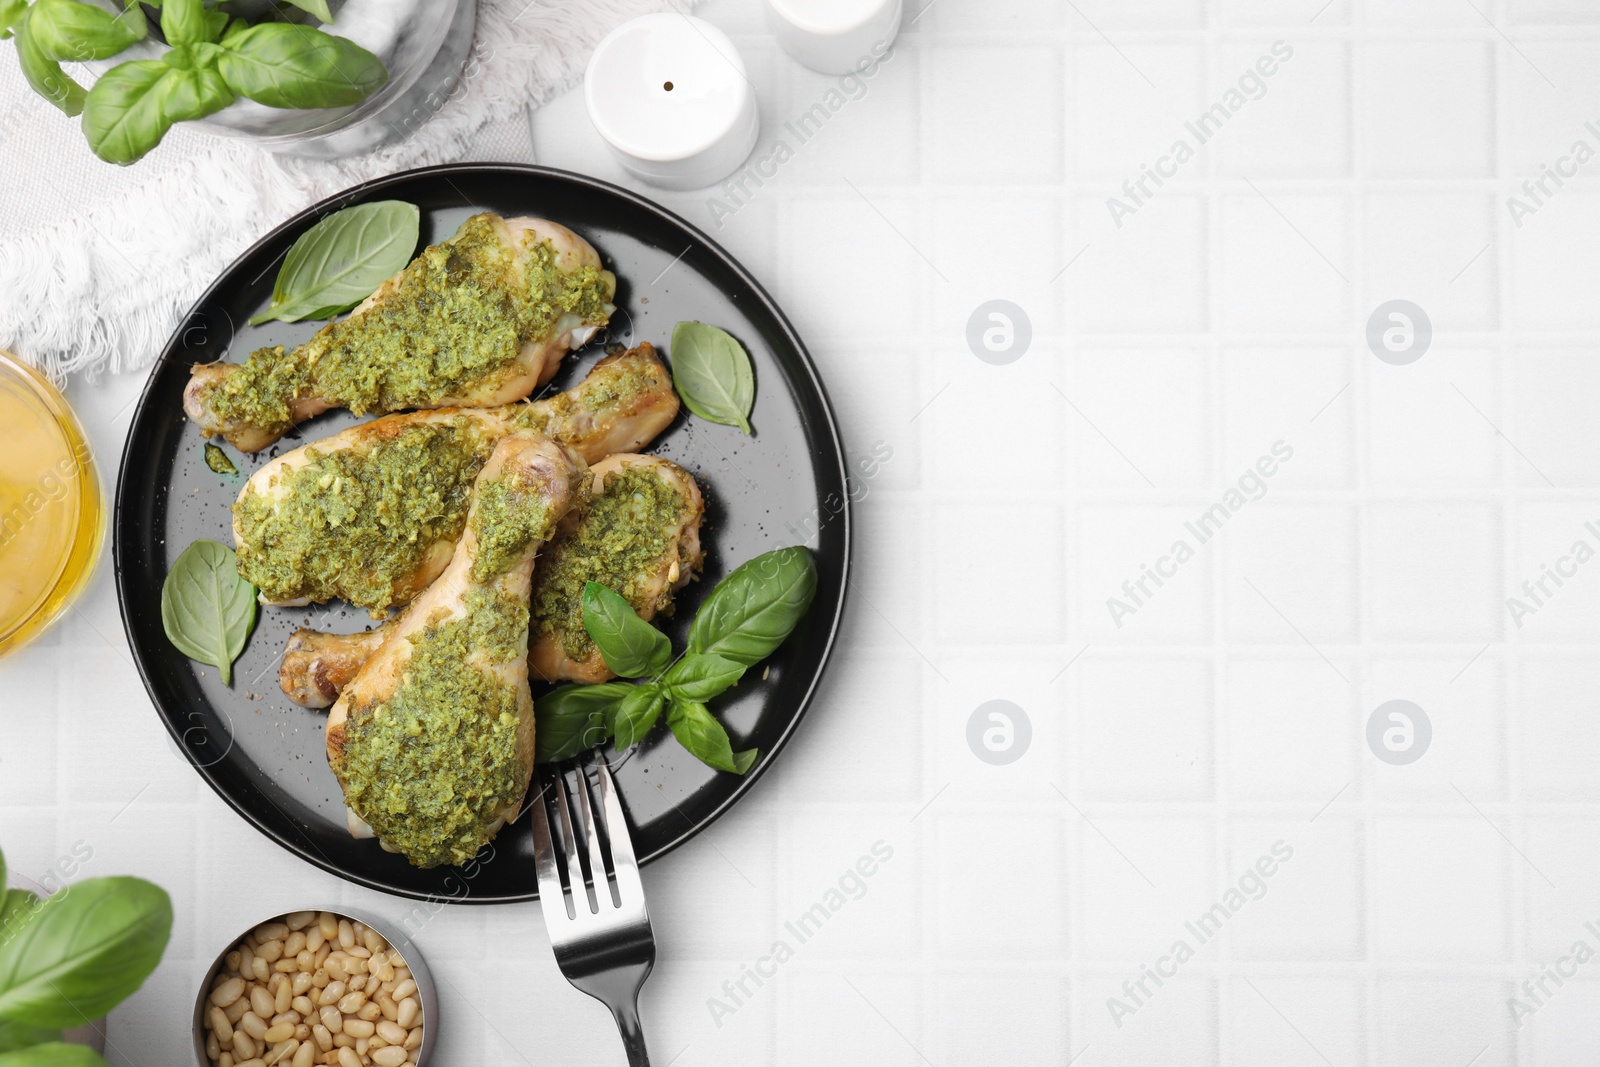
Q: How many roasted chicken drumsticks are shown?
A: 4